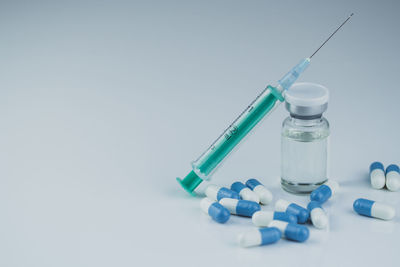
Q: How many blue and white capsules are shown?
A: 14